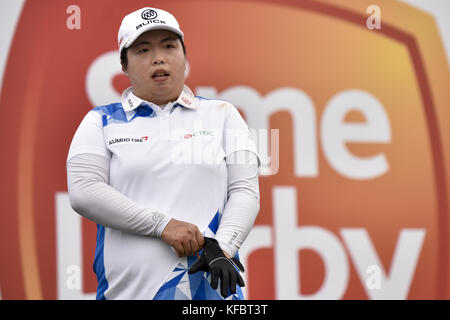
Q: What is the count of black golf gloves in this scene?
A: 1